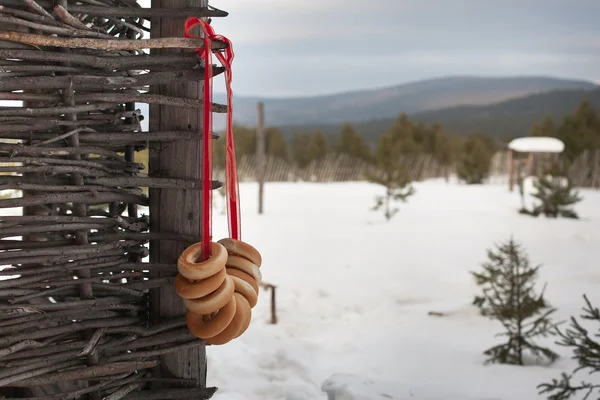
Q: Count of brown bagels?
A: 10